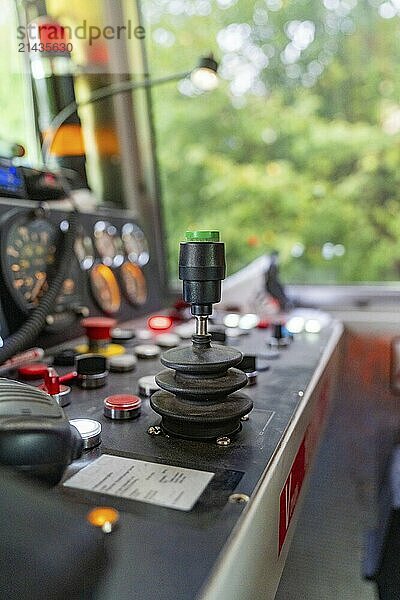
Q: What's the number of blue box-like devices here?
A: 1